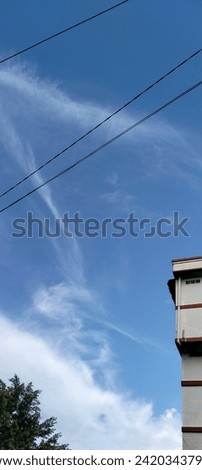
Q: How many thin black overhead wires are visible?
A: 3